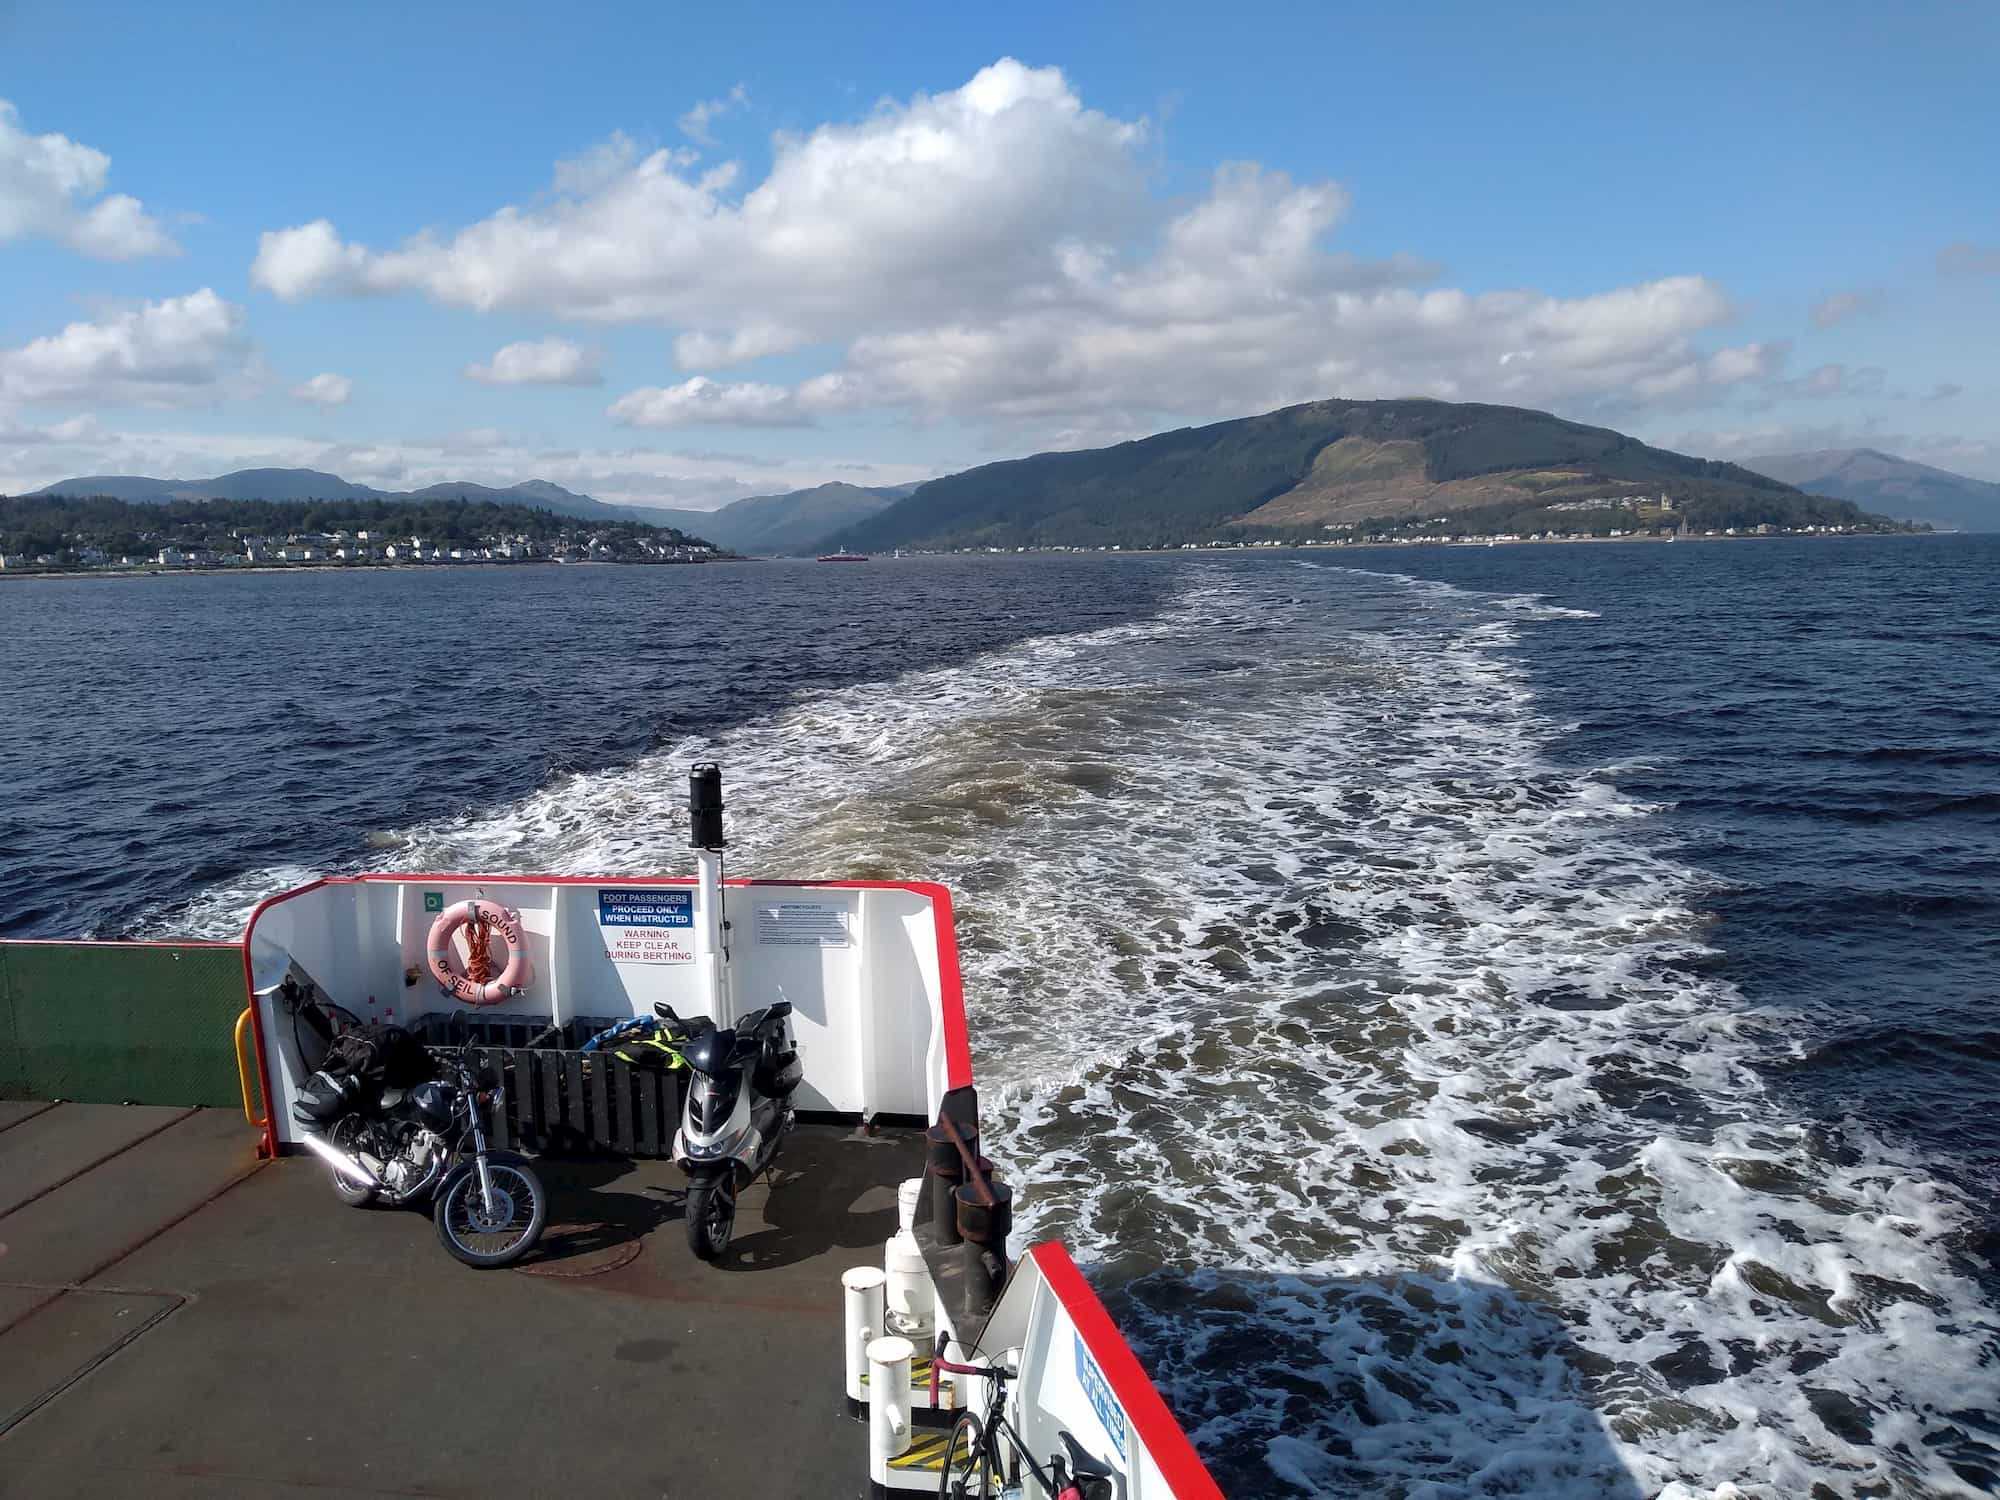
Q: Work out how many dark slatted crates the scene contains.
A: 1